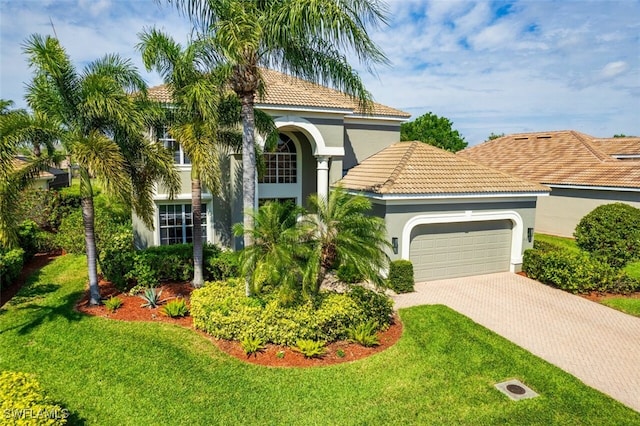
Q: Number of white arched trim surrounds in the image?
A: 2